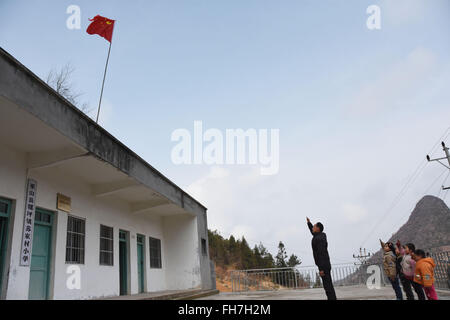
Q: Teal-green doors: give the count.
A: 4